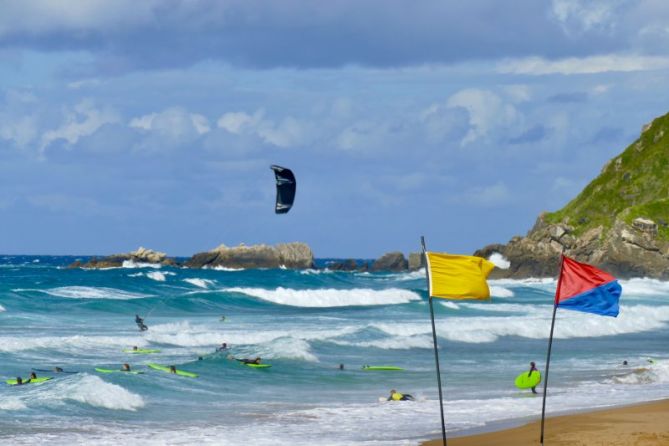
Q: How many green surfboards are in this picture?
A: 7